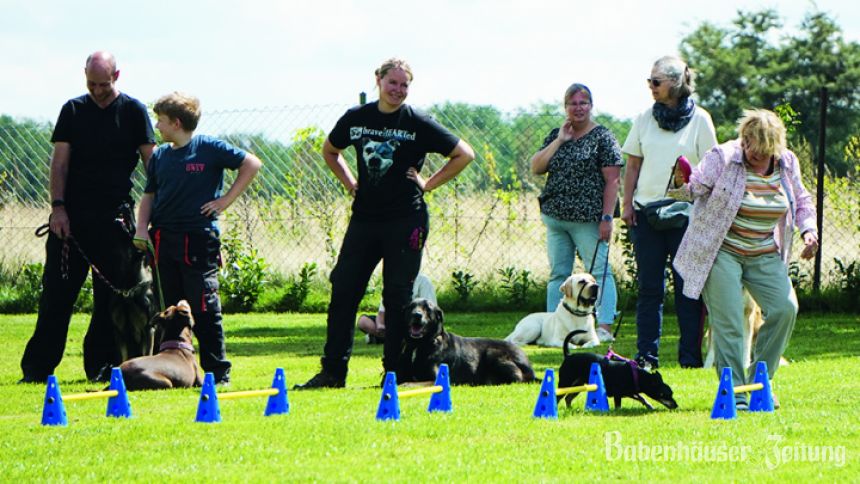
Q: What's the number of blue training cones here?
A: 10